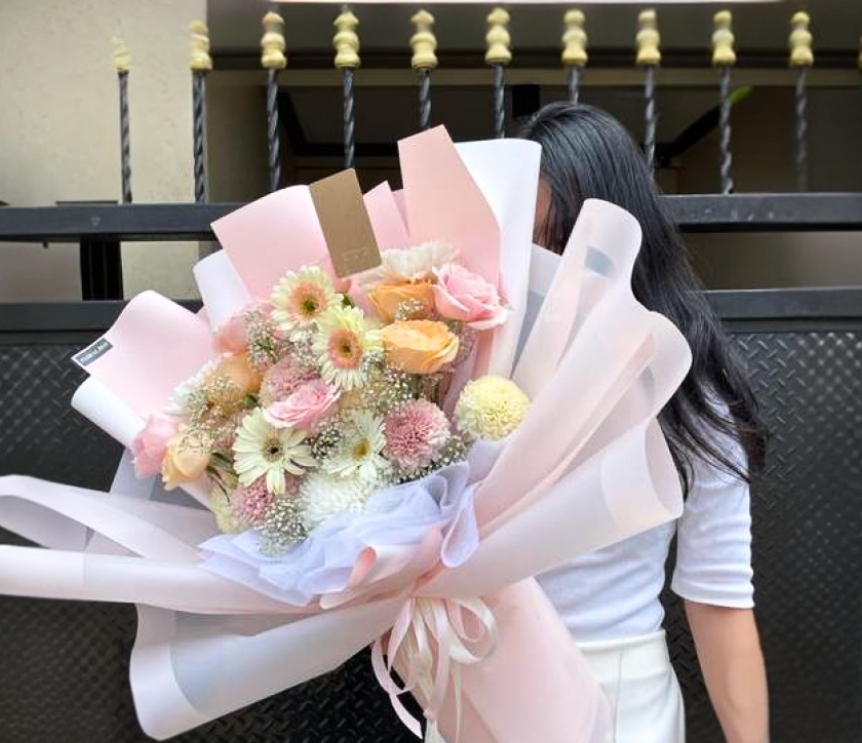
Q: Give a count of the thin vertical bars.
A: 10